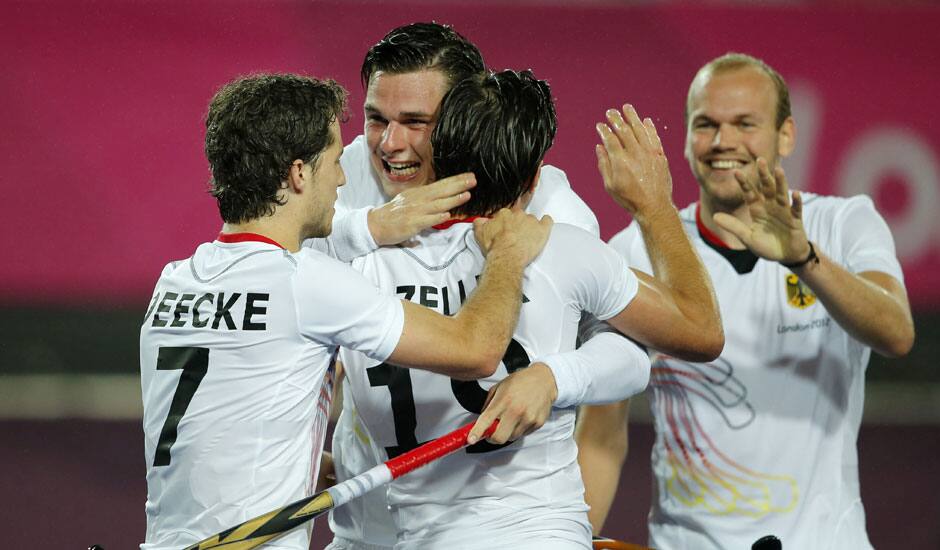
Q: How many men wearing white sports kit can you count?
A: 4